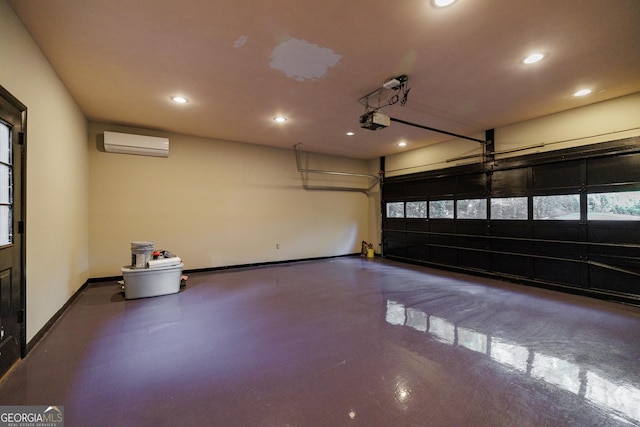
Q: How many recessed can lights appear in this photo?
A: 7